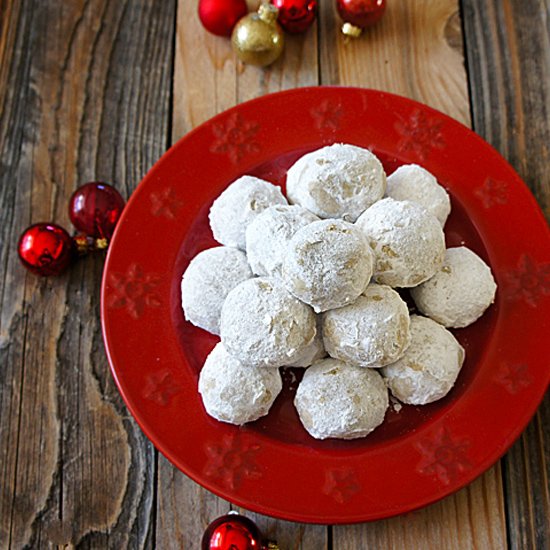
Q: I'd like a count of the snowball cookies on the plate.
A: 14